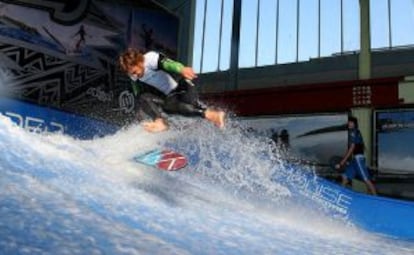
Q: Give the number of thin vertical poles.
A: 8